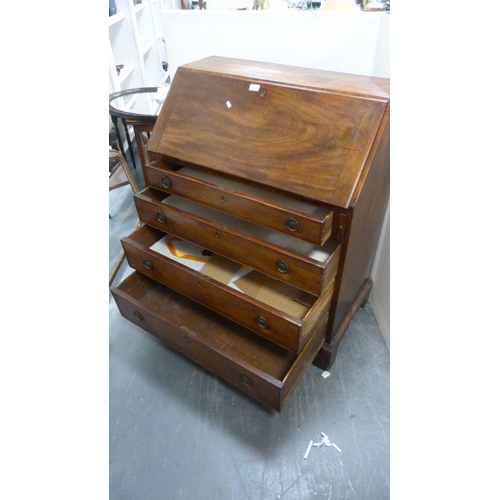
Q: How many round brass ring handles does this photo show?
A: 8